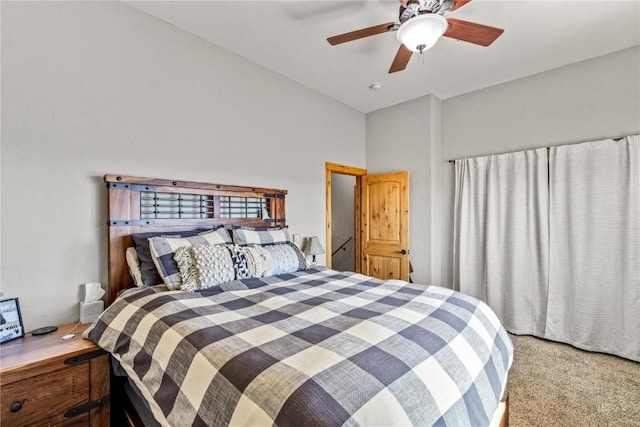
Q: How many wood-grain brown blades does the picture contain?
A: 5